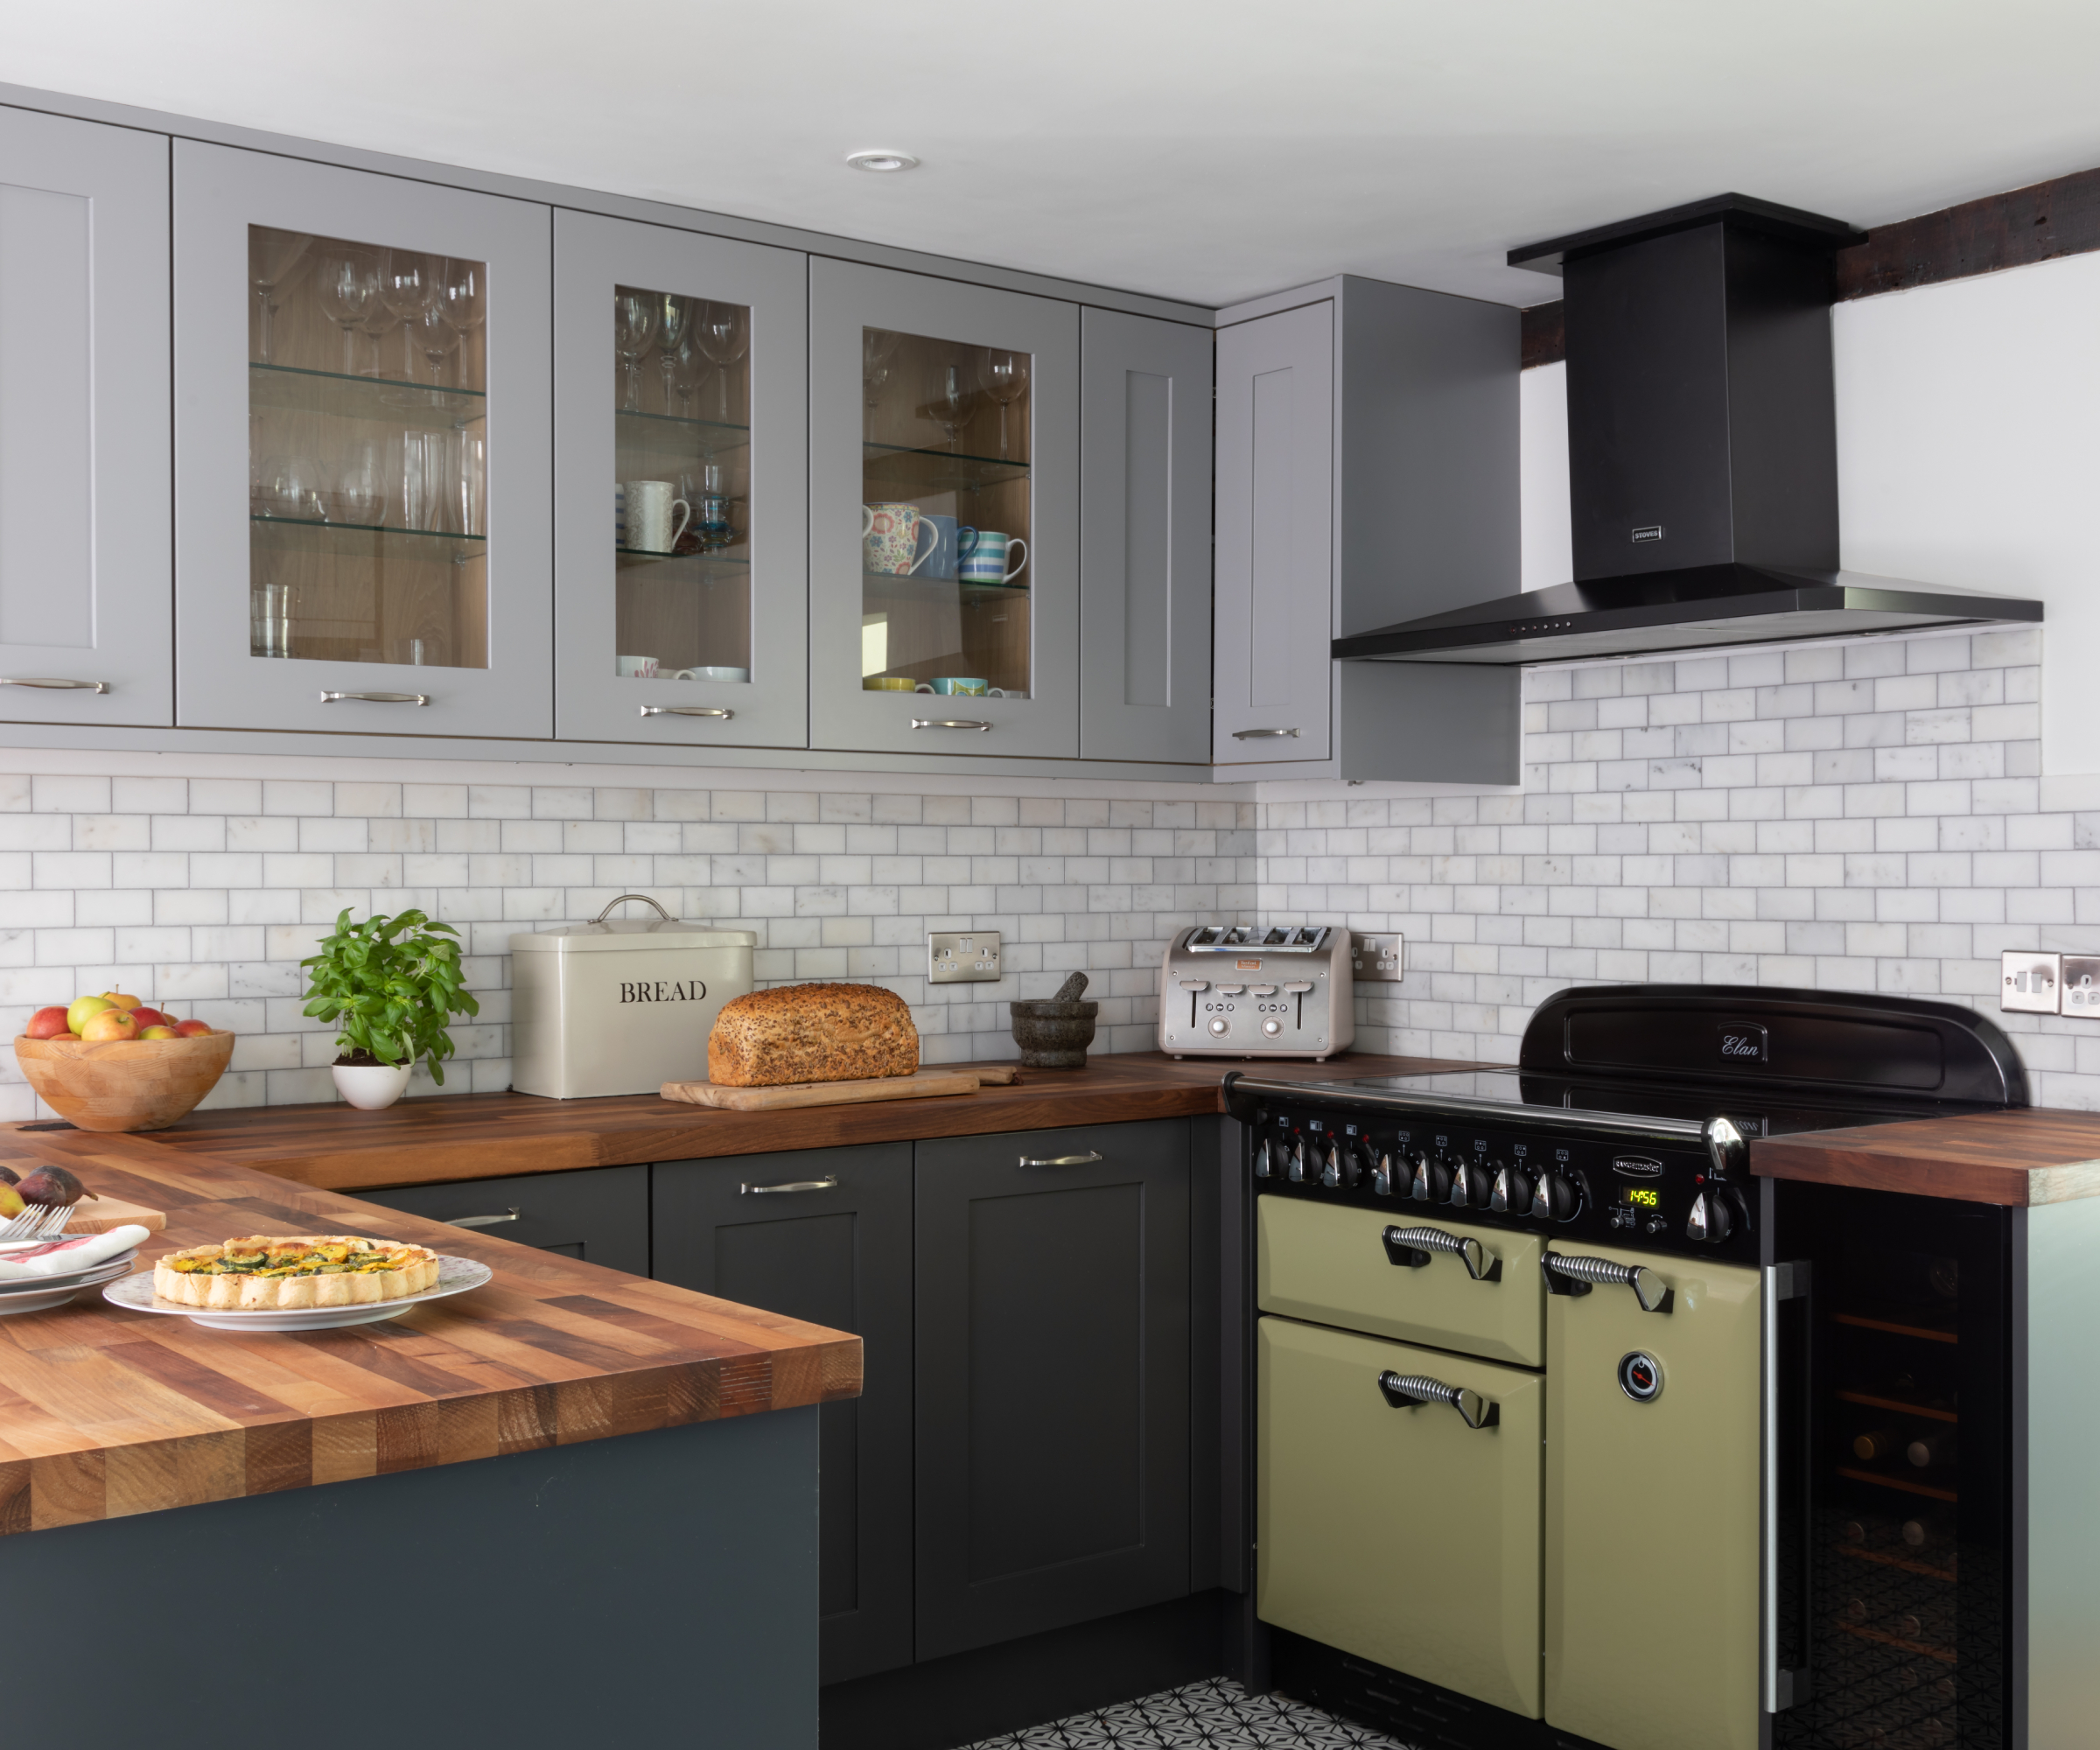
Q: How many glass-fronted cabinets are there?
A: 3